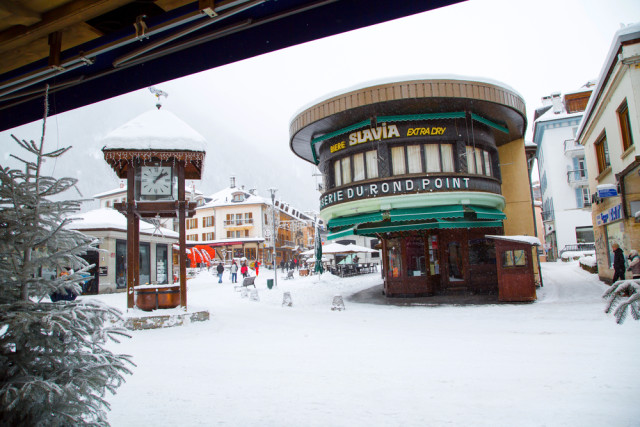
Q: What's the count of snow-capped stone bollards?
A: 4